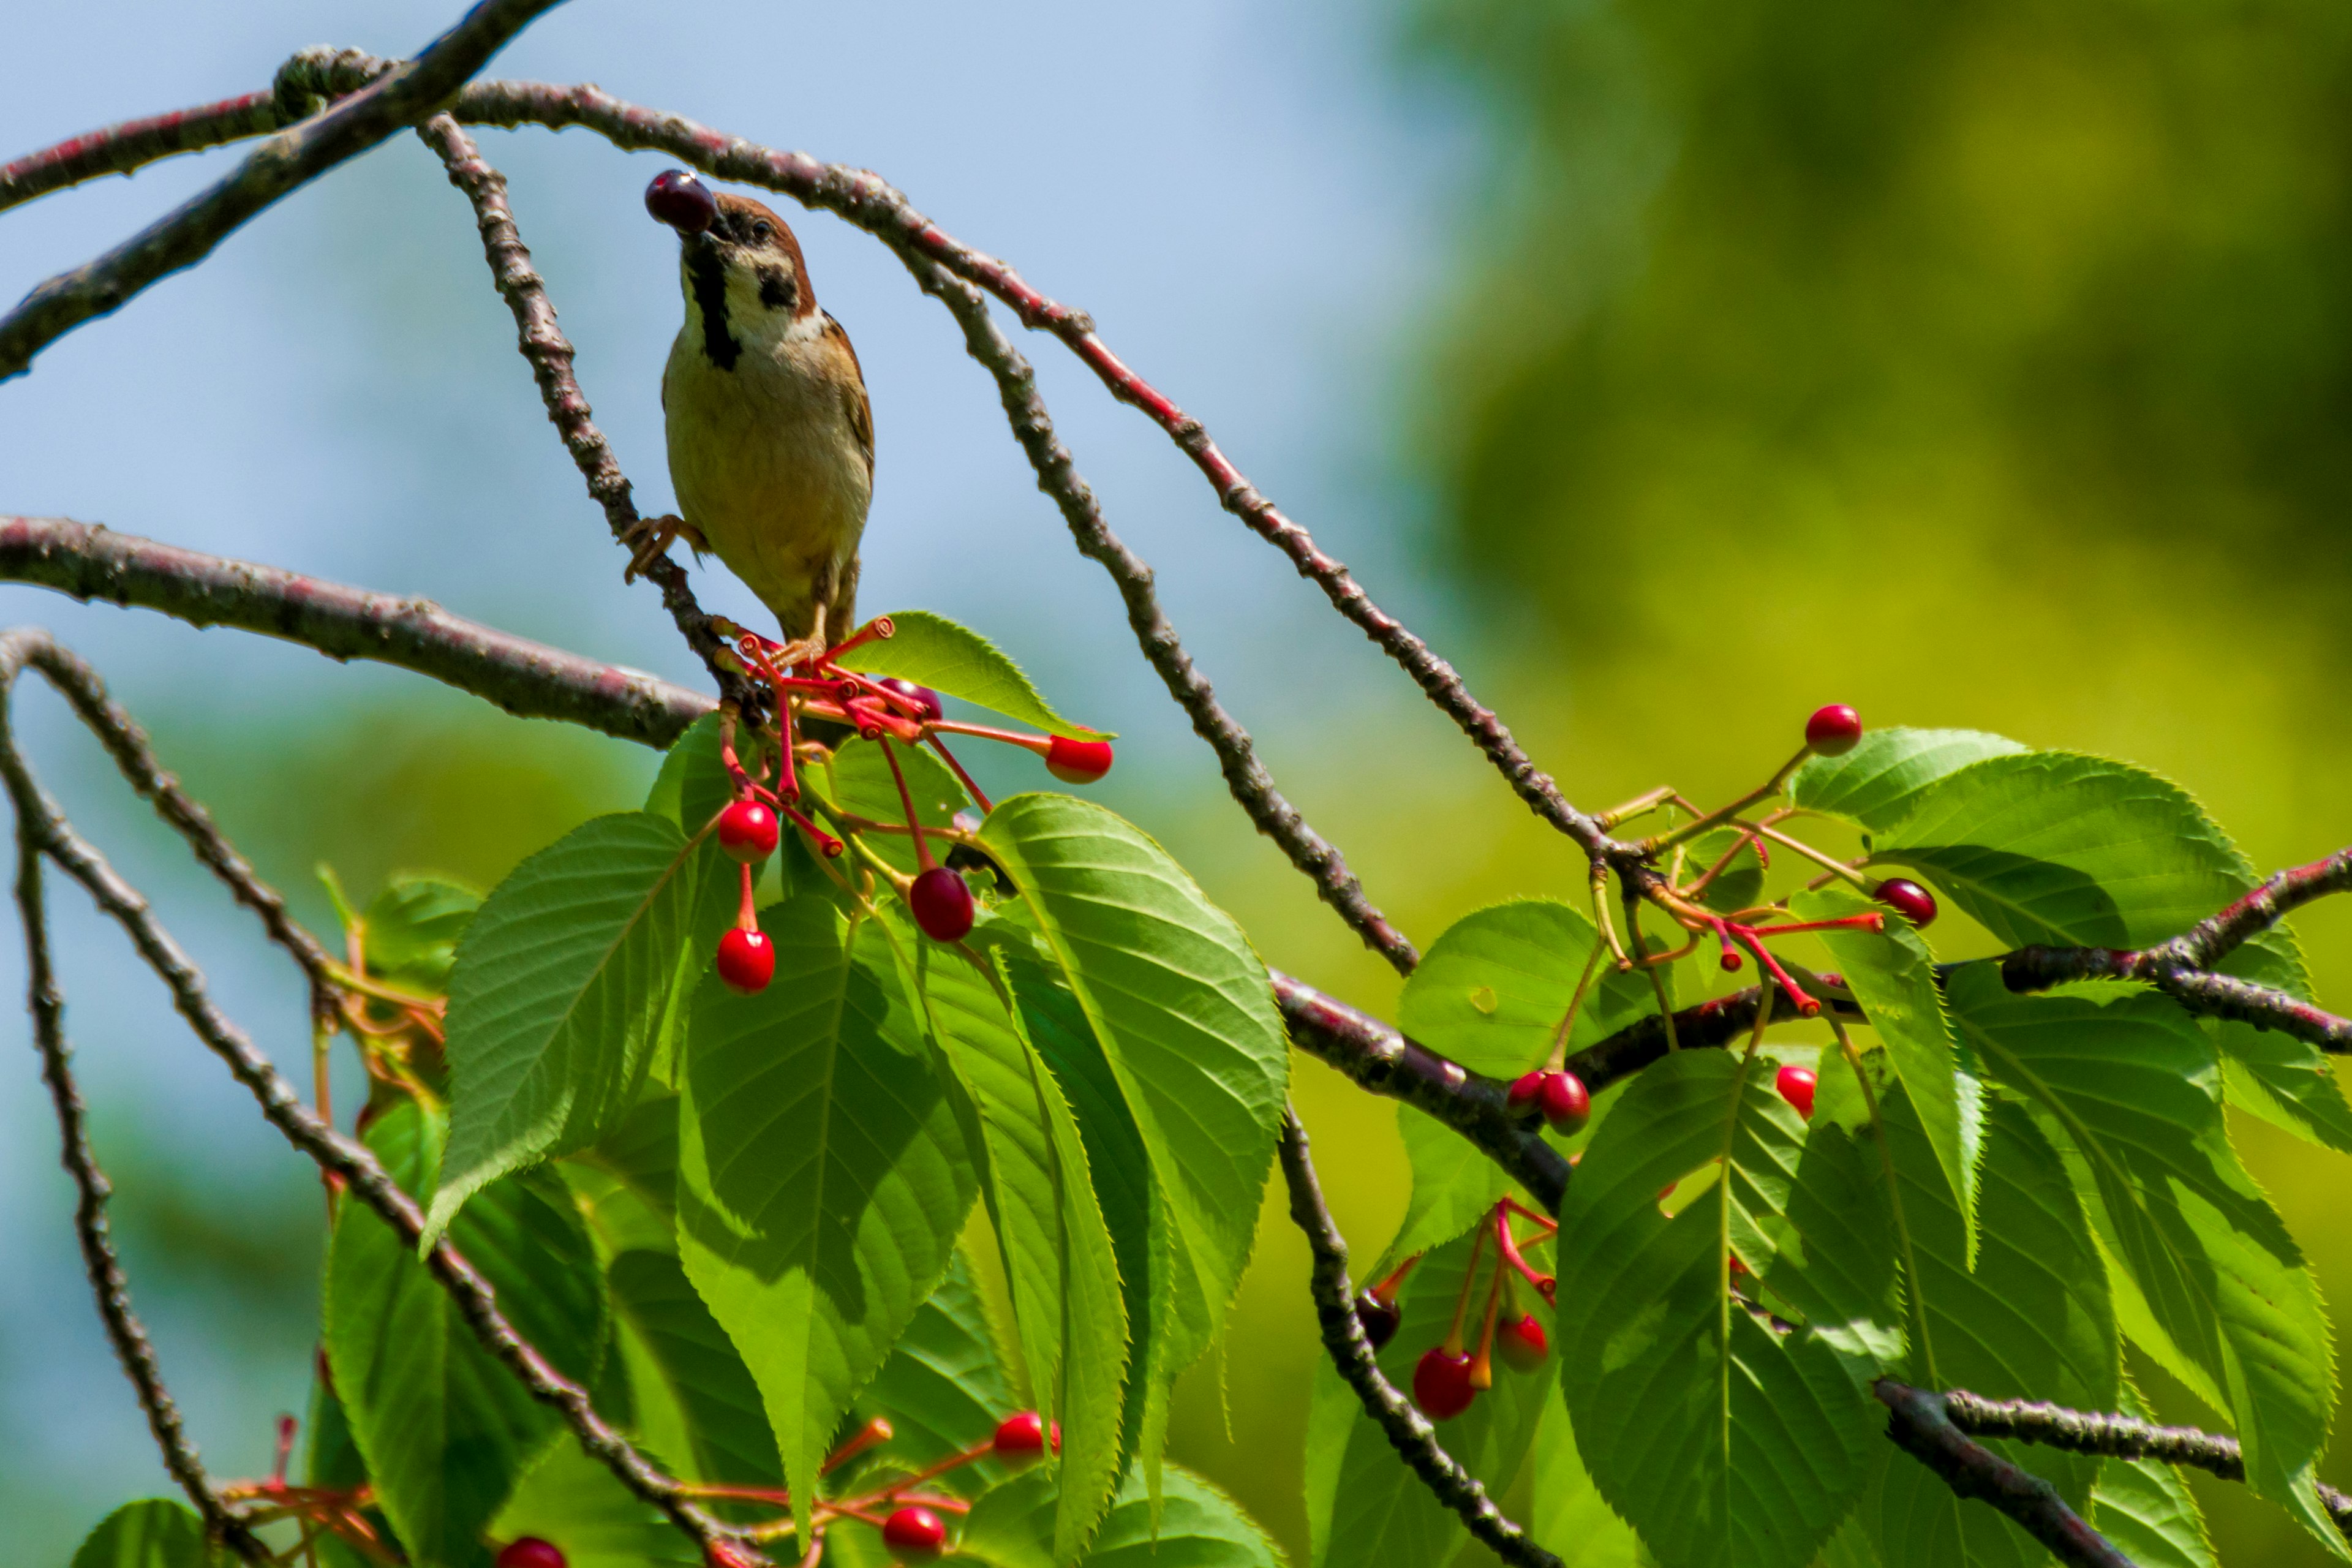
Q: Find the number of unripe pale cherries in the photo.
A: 0